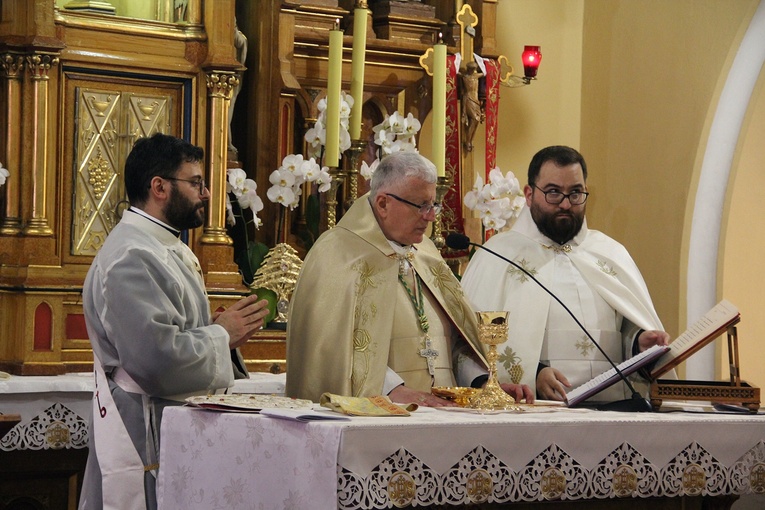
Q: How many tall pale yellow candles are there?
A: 3